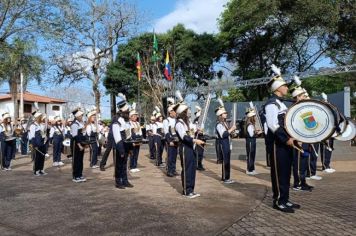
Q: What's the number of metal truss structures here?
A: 1